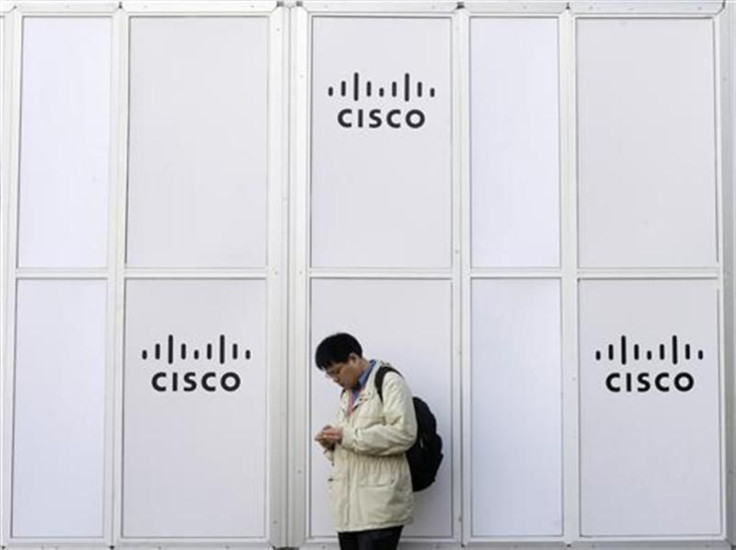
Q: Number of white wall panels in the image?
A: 10